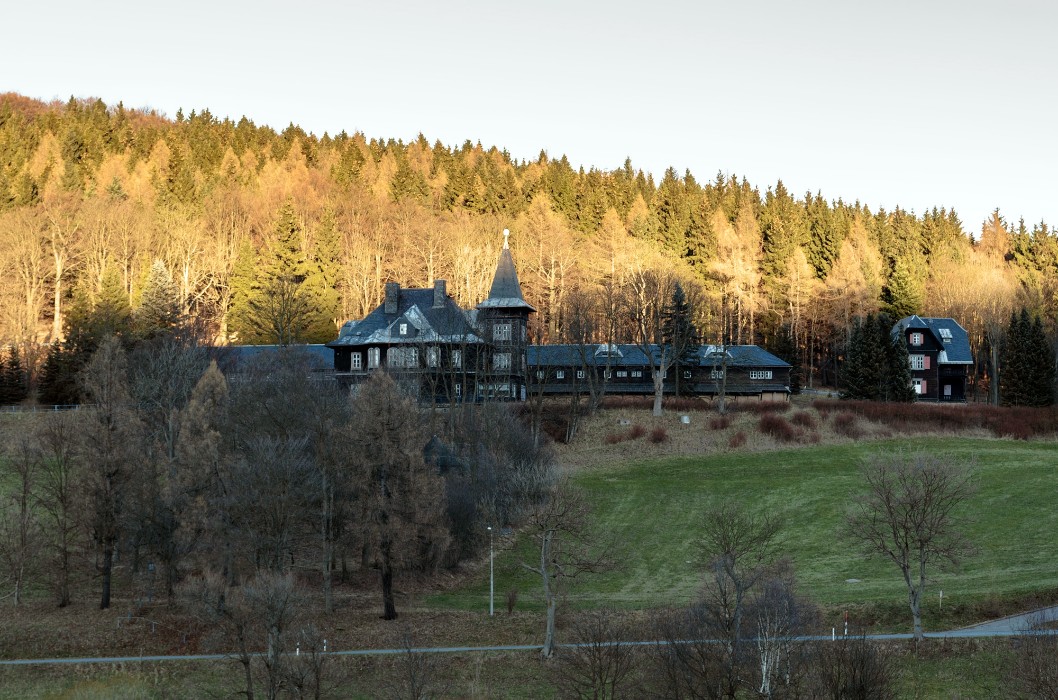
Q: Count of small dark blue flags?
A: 0